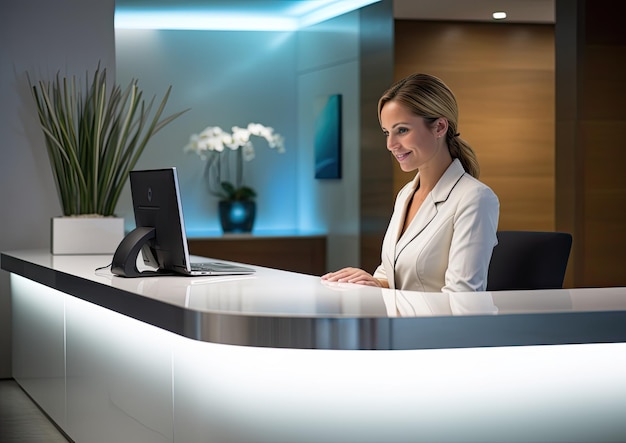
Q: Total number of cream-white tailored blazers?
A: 1